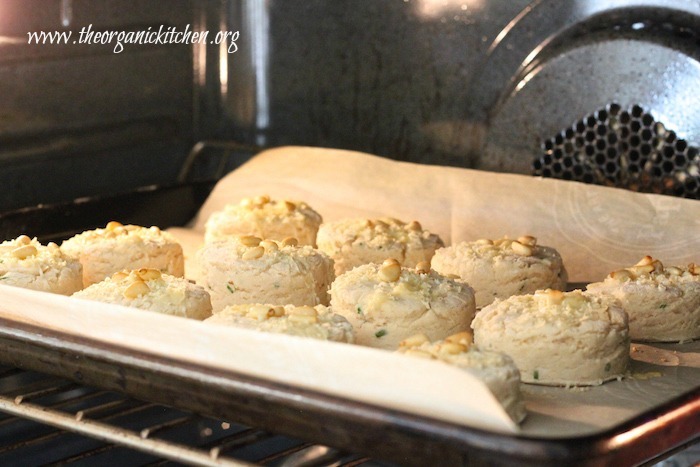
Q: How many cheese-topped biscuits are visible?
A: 12